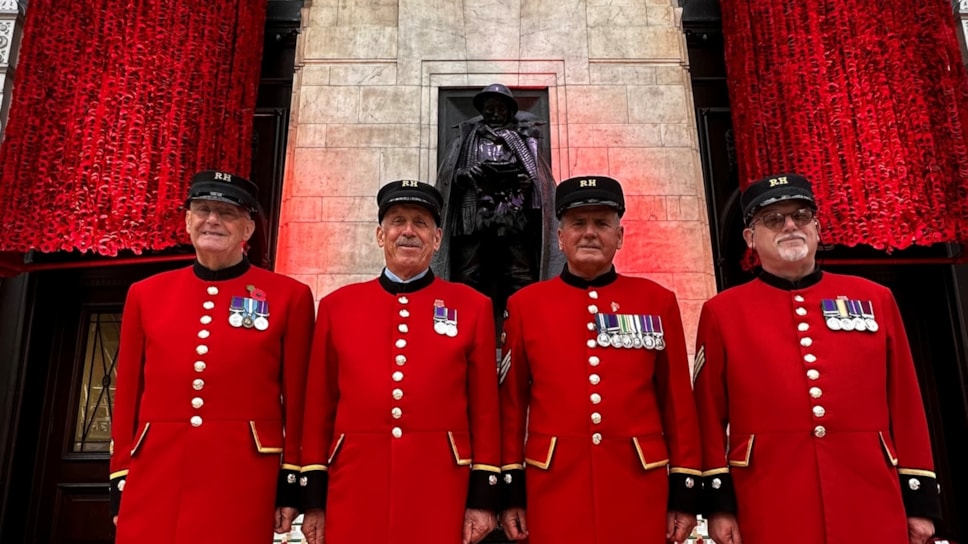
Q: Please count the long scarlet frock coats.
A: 4